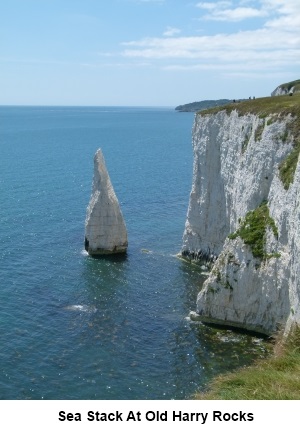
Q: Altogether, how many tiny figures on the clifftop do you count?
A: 3